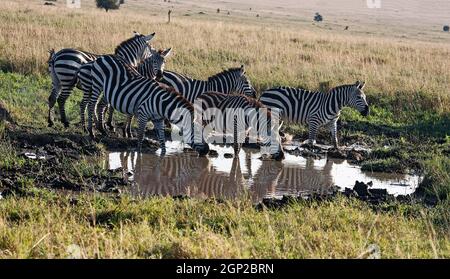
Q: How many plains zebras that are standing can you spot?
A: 6